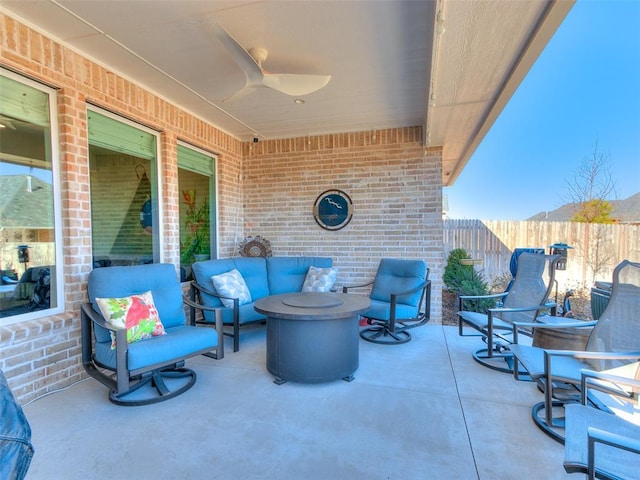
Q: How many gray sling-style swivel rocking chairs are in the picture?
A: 3